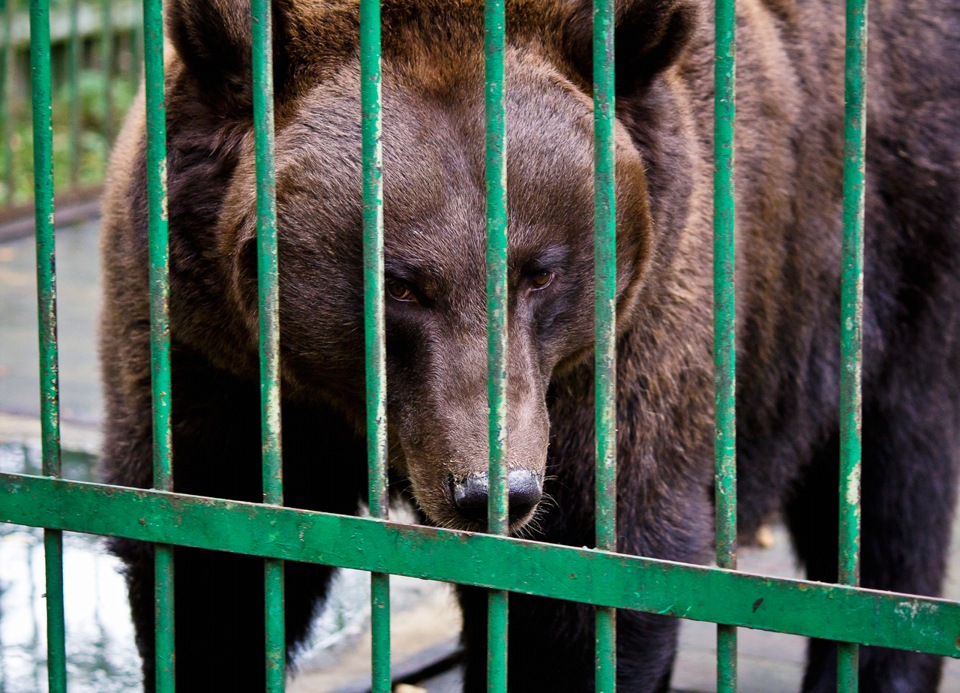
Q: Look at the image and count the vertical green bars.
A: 8